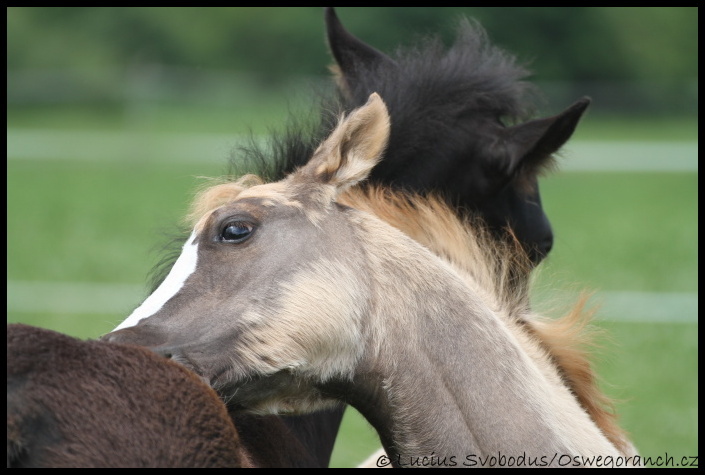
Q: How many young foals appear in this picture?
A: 2